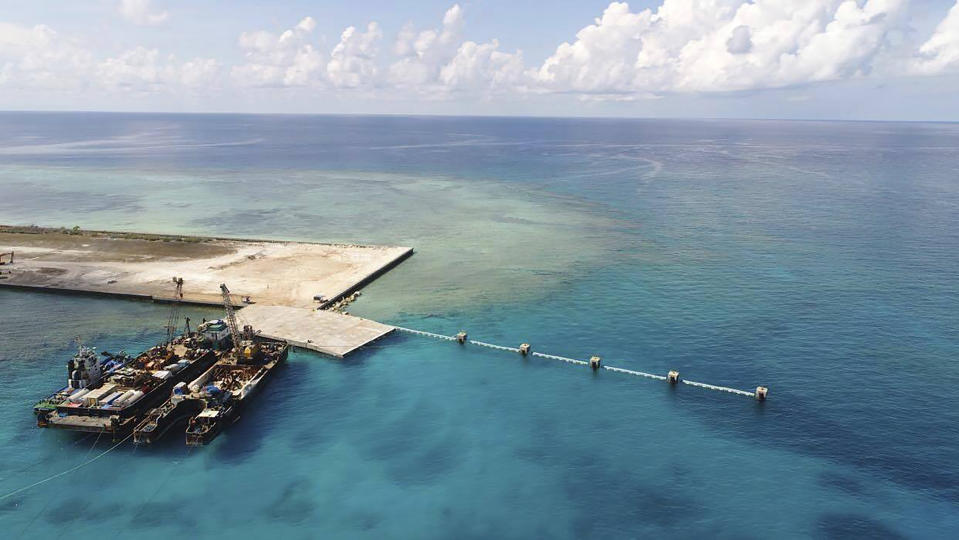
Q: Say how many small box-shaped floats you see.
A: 5